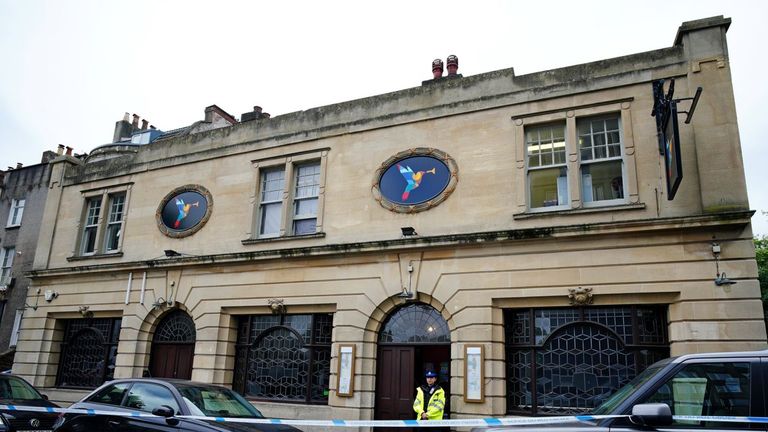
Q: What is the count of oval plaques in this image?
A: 2